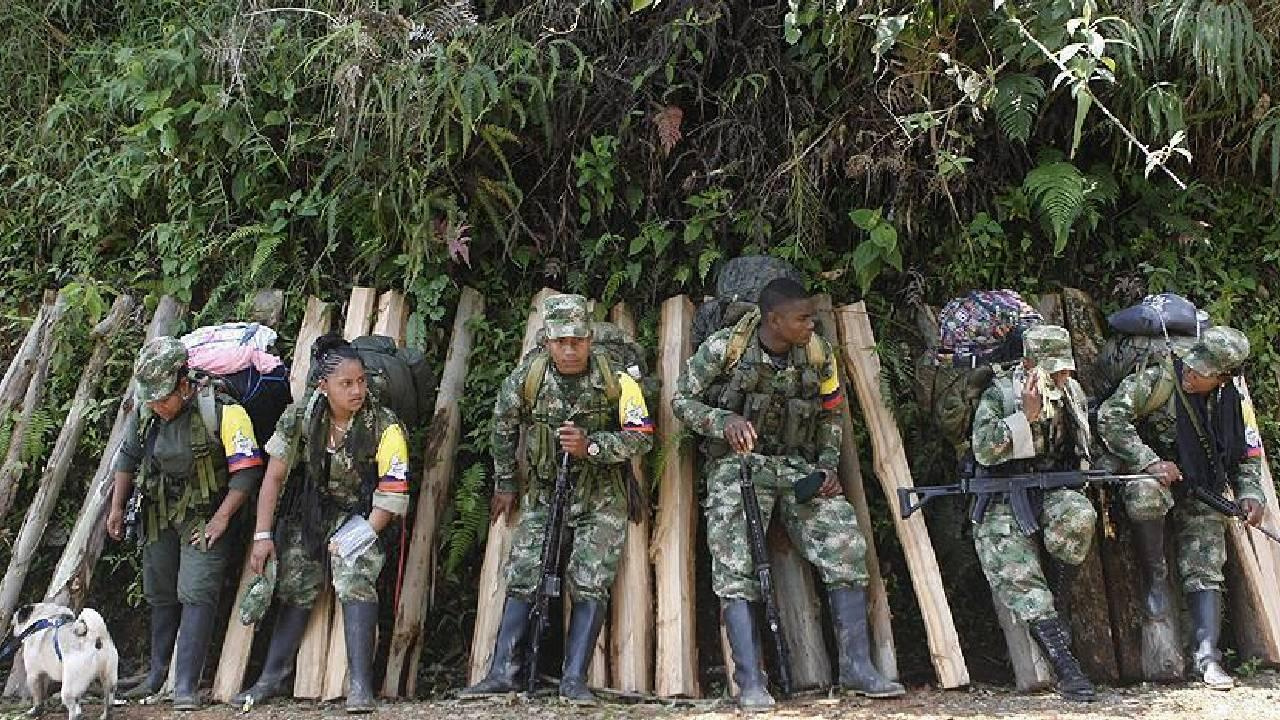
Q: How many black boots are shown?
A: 12